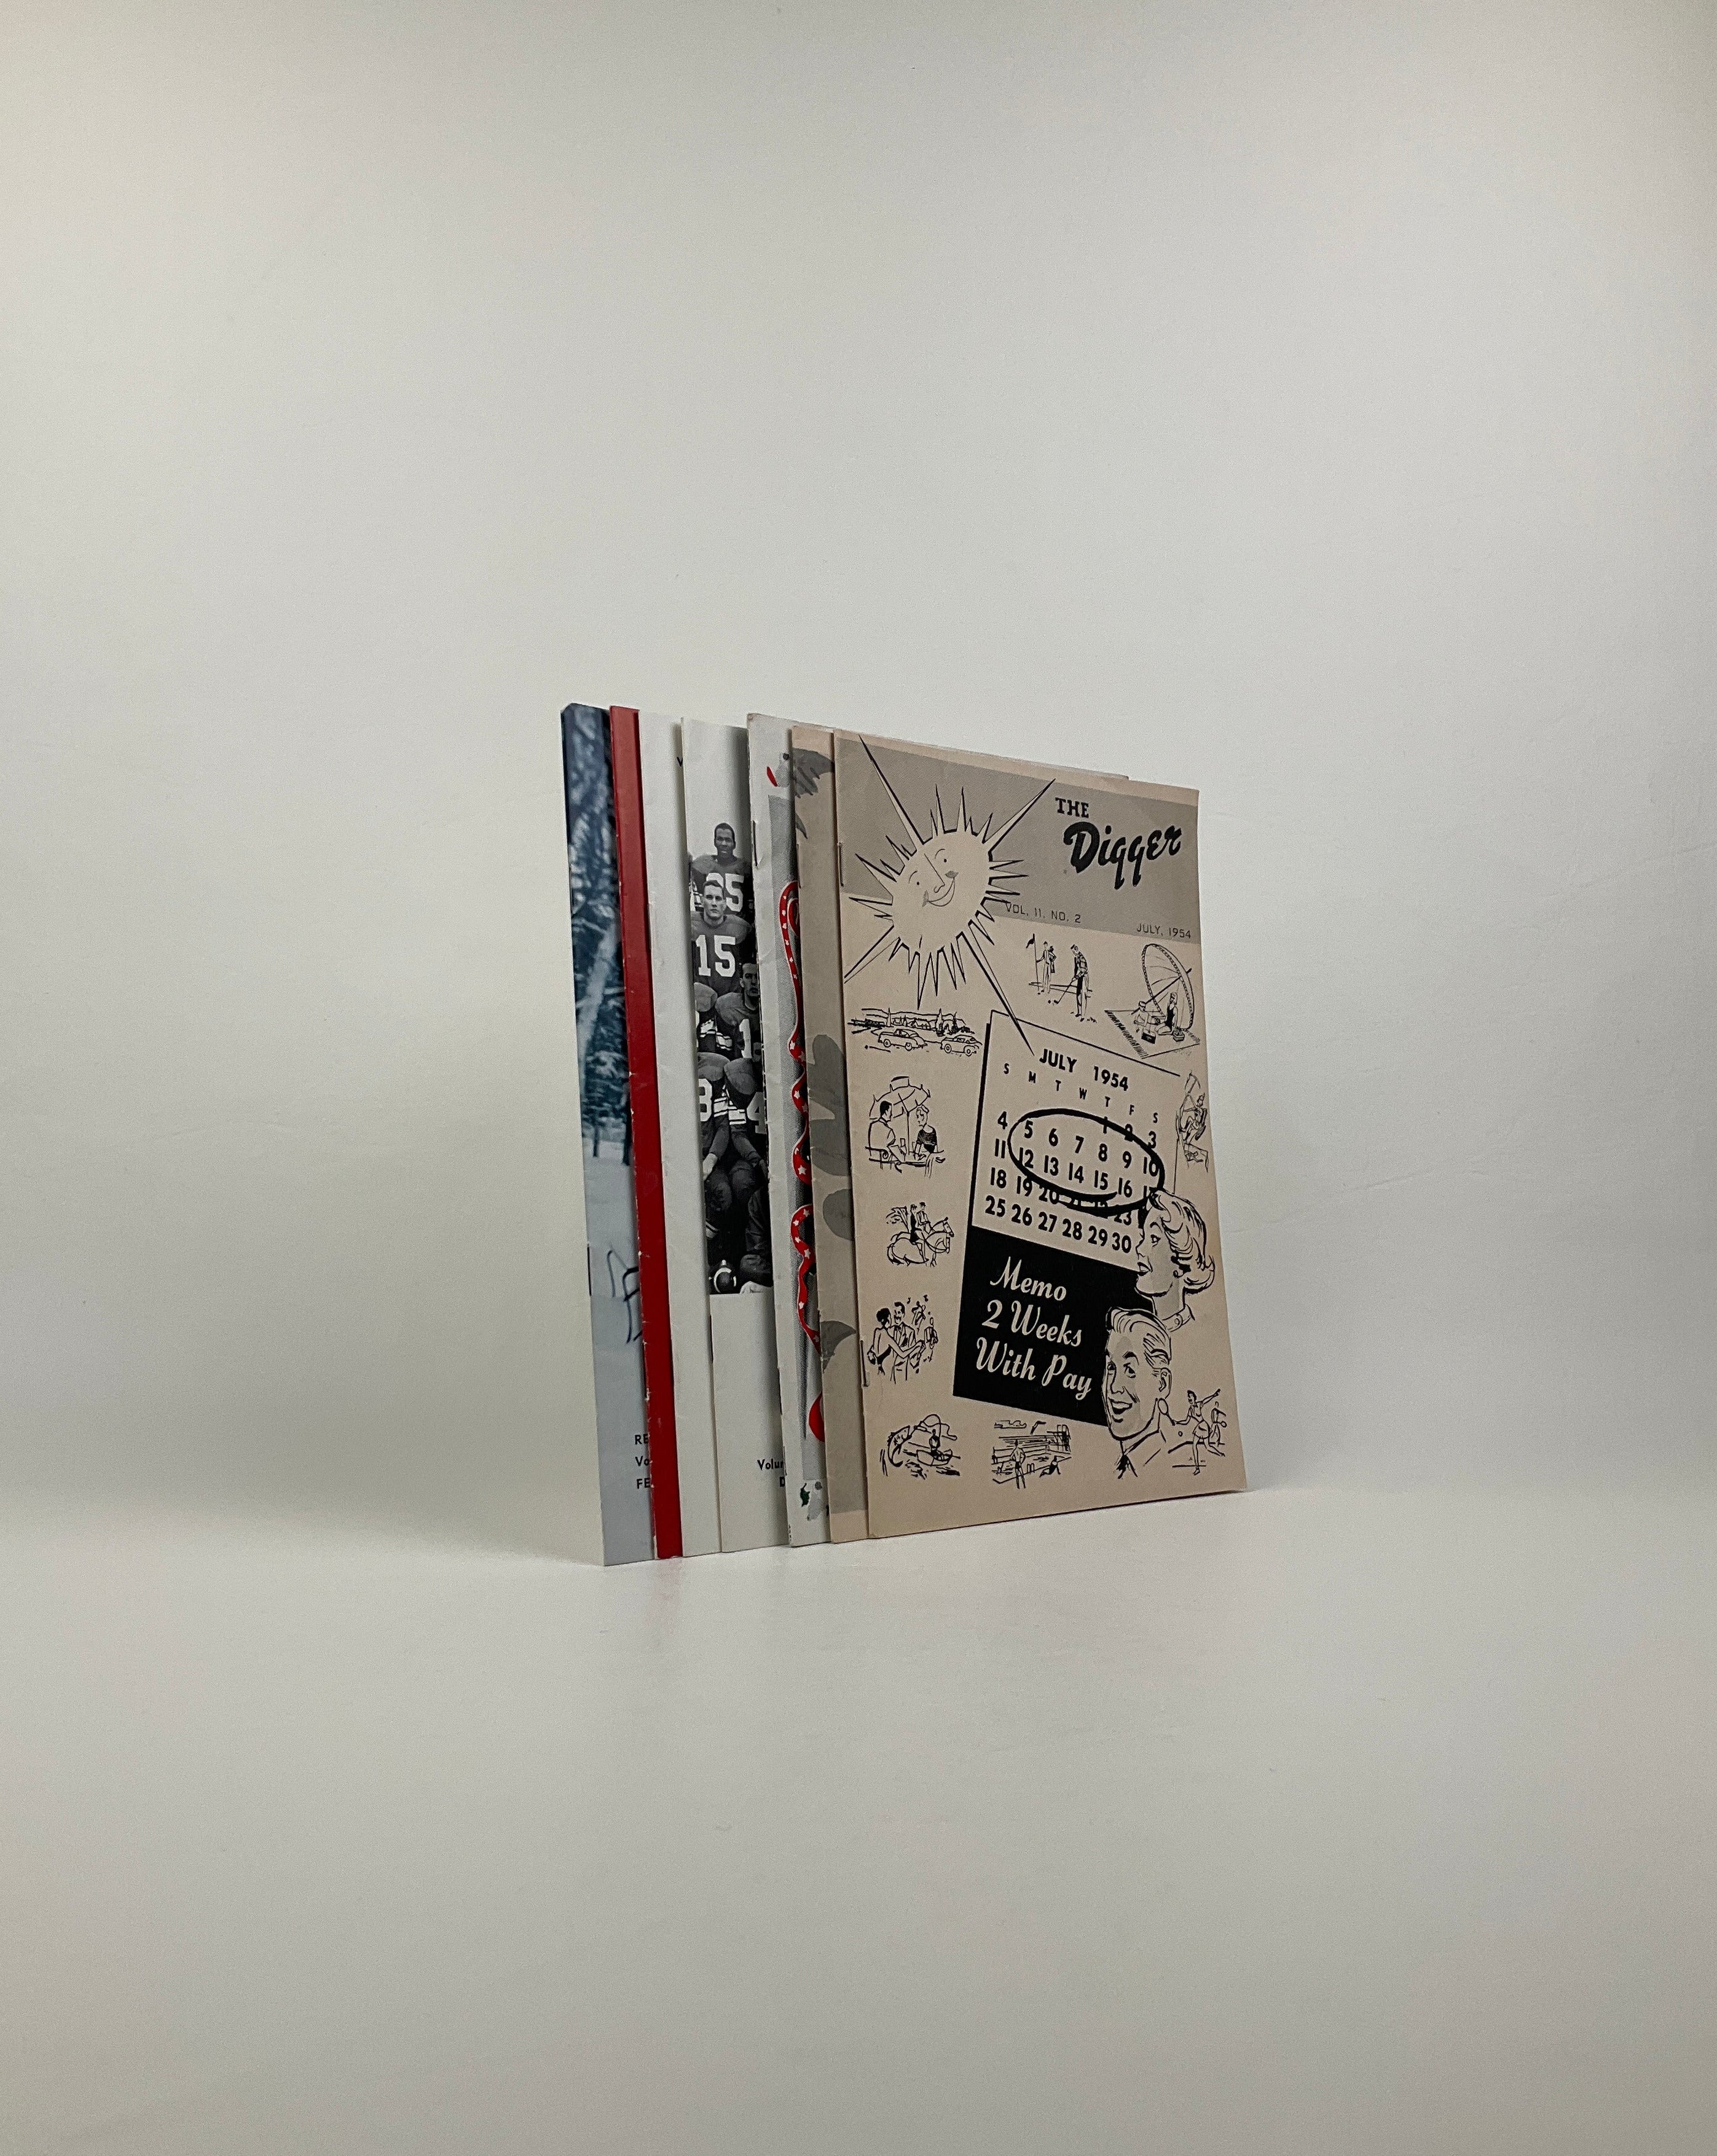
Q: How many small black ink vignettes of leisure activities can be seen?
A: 10